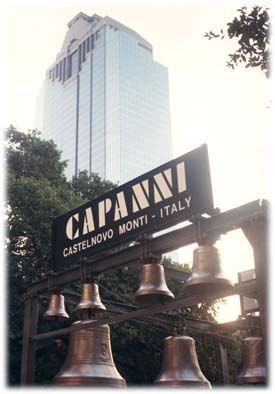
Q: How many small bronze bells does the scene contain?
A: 4